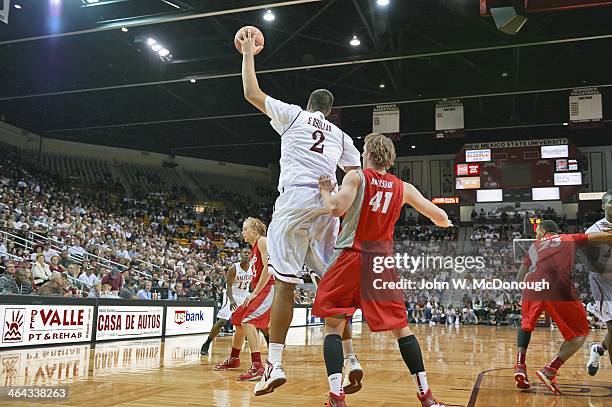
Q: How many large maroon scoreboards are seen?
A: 1